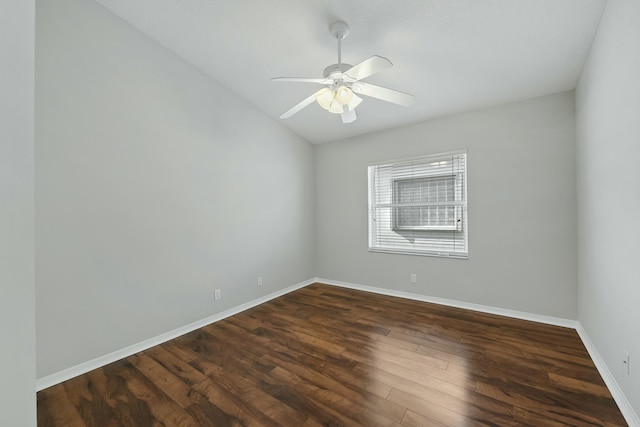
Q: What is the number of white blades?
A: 5